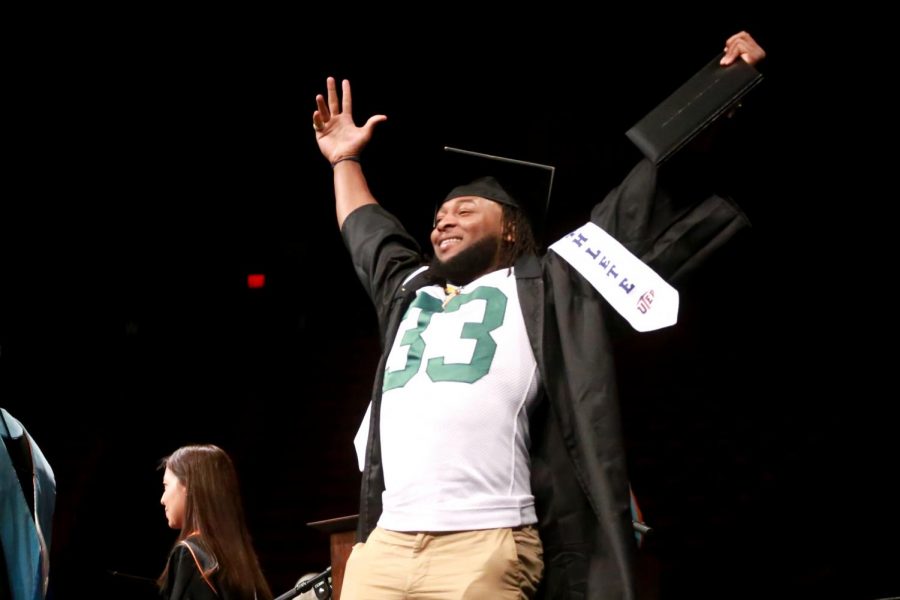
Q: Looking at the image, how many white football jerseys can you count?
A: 1